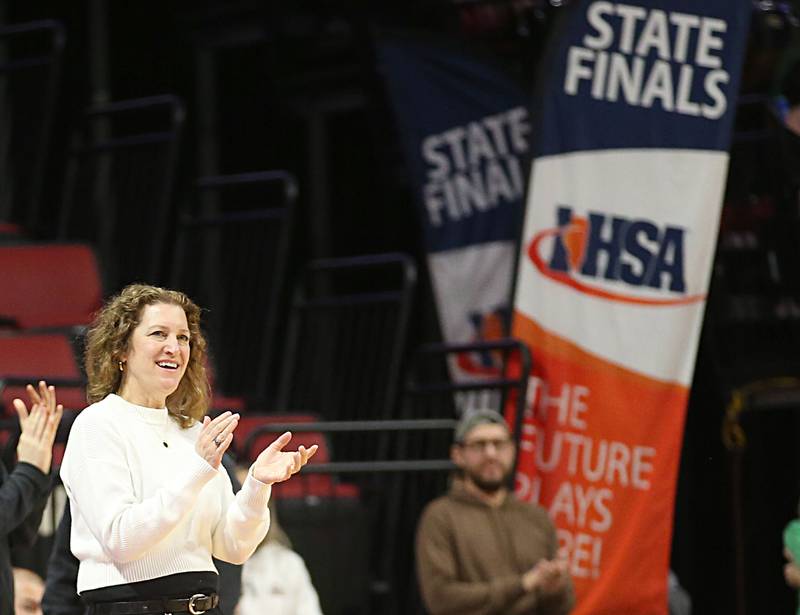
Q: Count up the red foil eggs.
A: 0